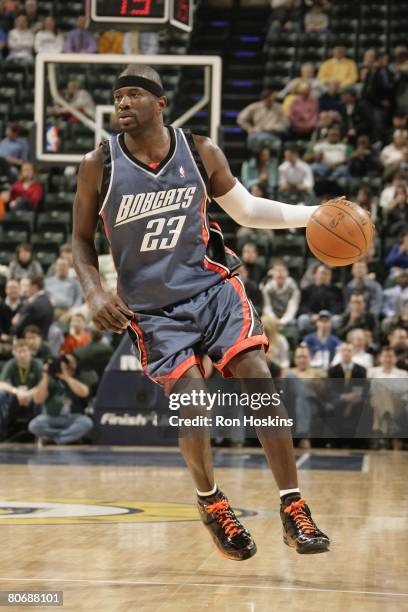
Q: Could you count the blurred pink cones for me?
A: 0